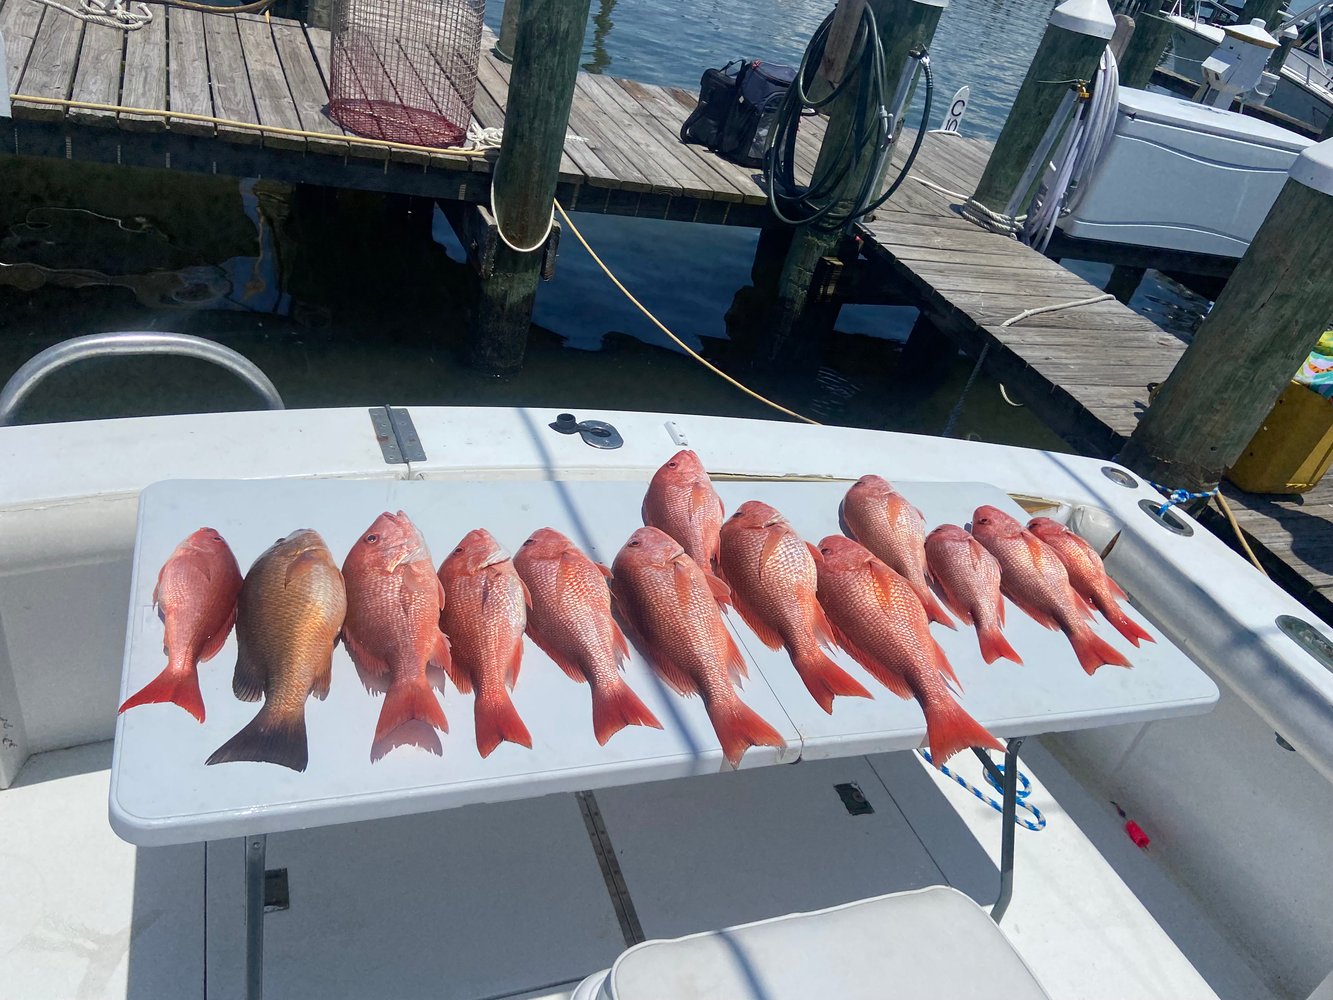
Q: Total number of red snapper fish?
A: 12